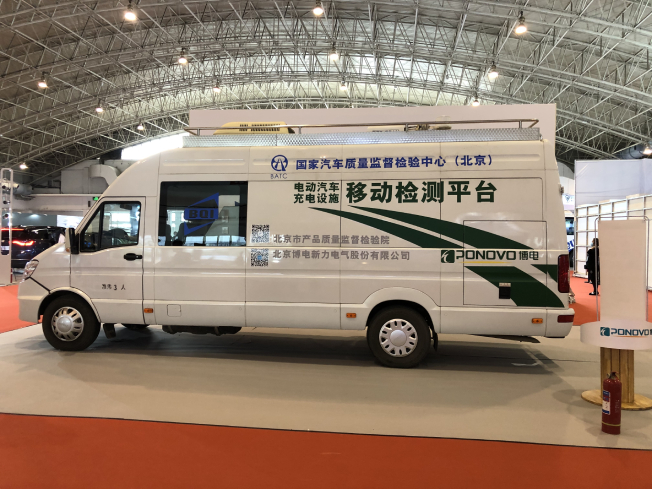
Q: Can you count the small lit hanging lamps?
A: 14